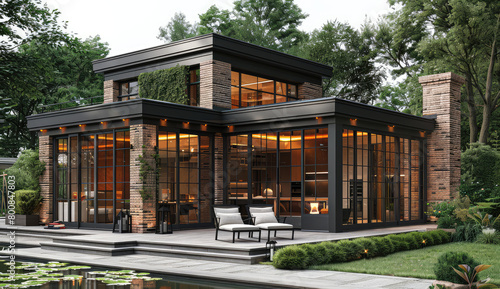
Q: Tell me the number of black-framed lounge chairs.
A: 2